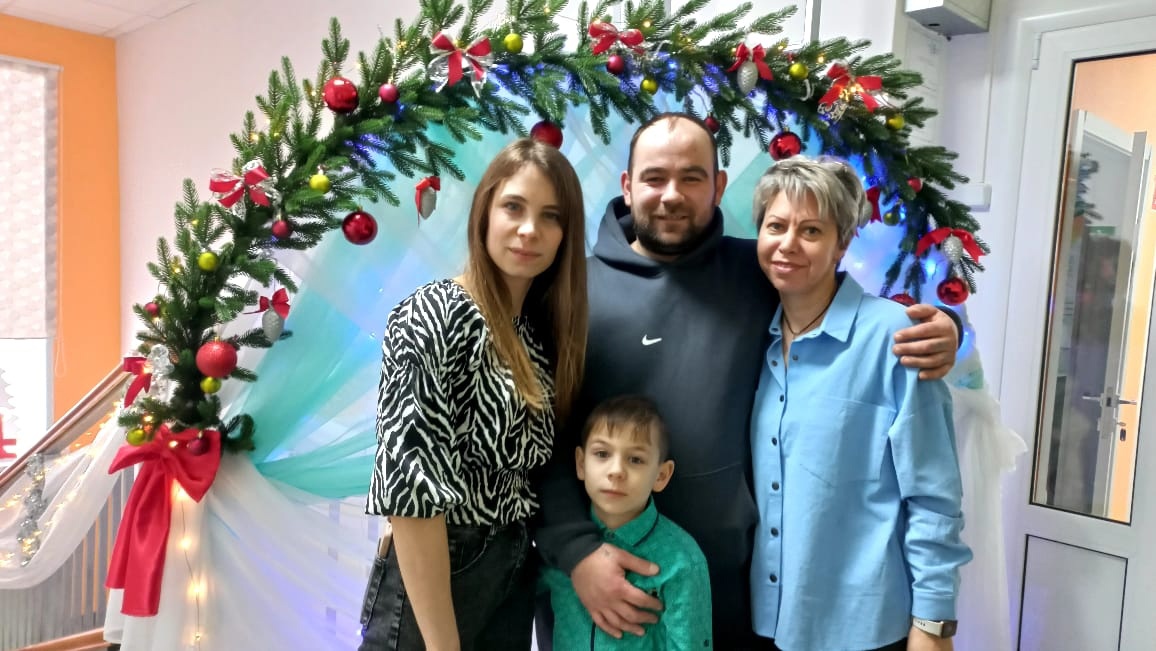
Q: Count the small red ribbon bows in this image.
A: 10